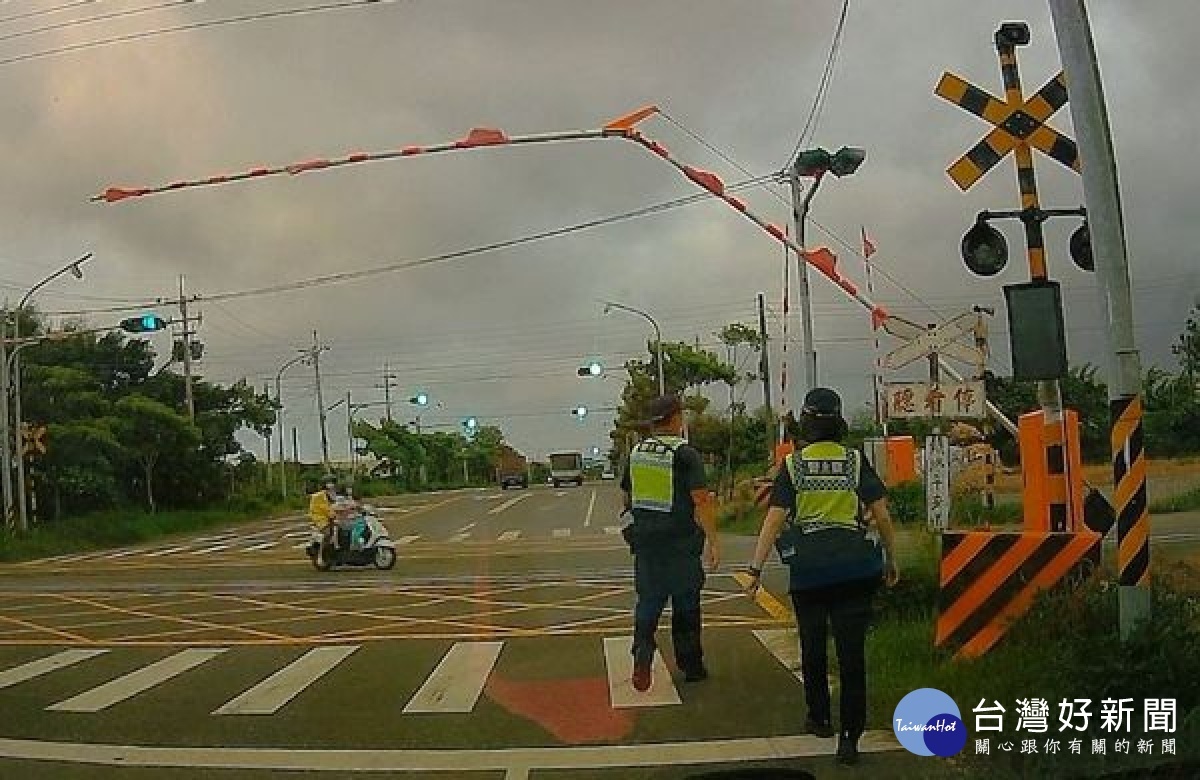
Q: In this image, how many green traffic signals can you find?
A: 5